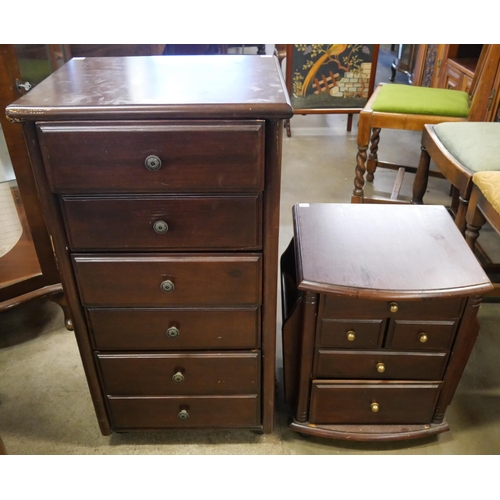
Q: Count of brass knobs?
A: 5